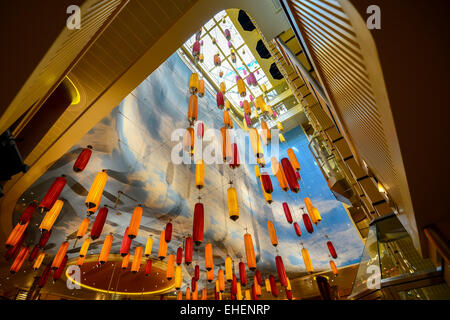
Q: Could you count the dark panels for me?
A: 3